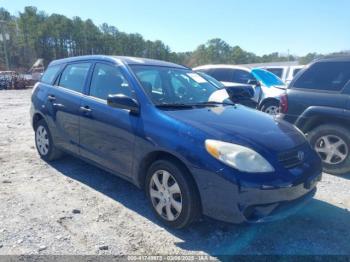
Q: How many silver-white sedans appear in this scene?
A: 1